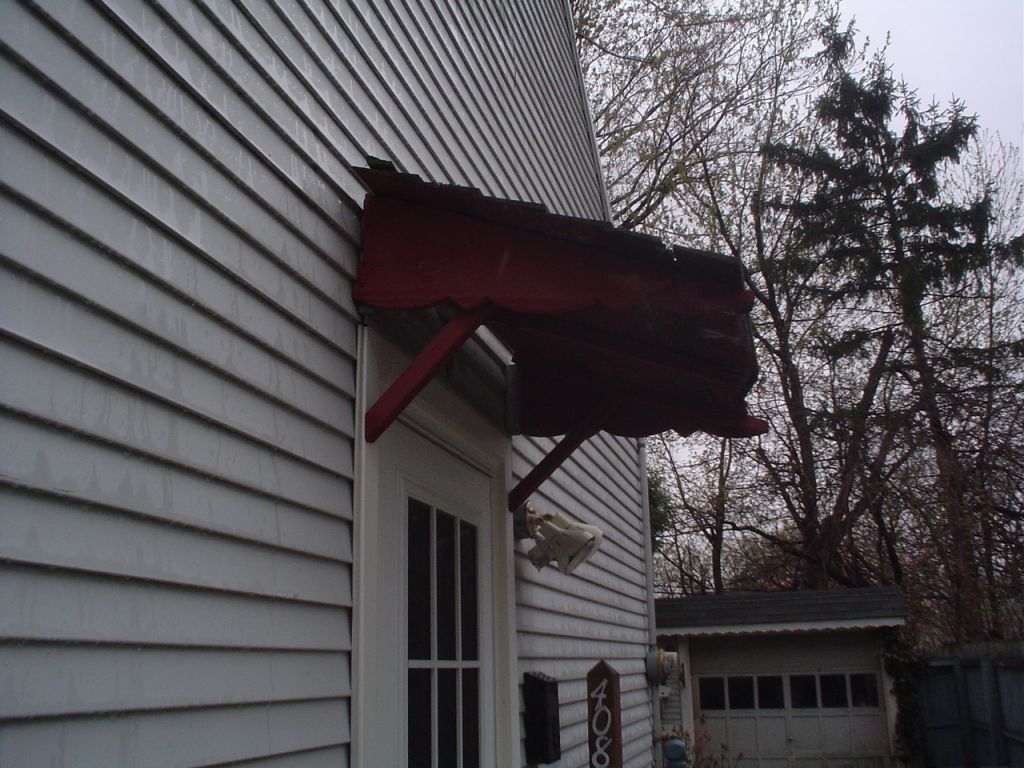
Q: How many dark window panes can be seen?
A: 12